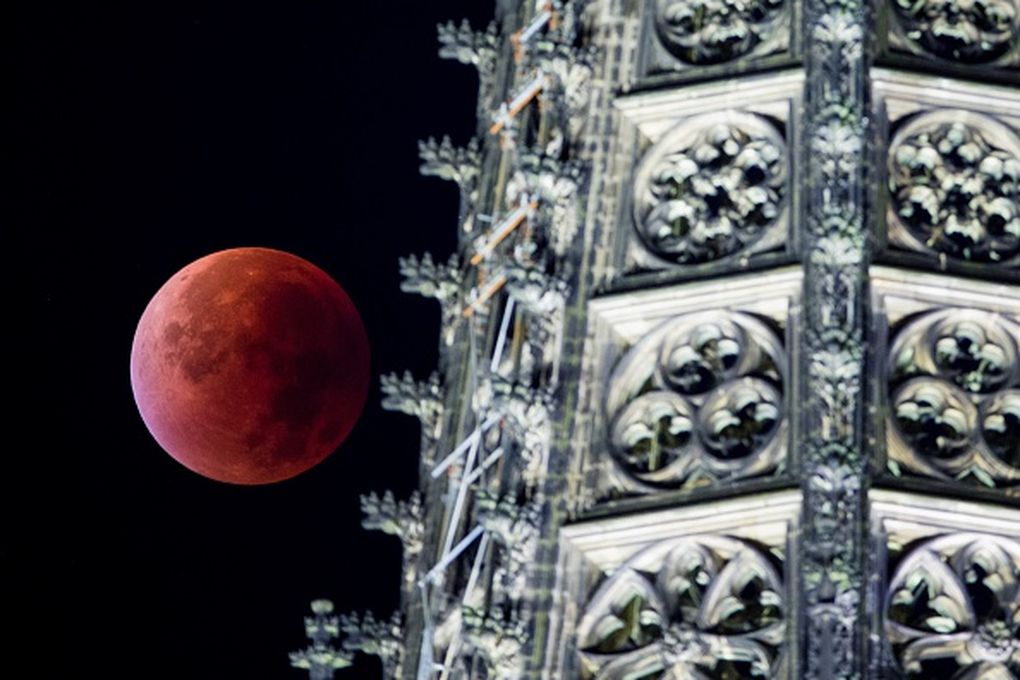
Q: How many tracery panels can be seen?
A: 8